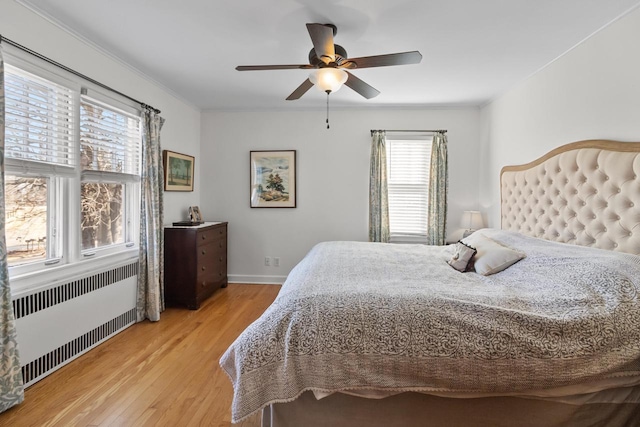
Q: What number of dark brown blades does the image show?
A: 5